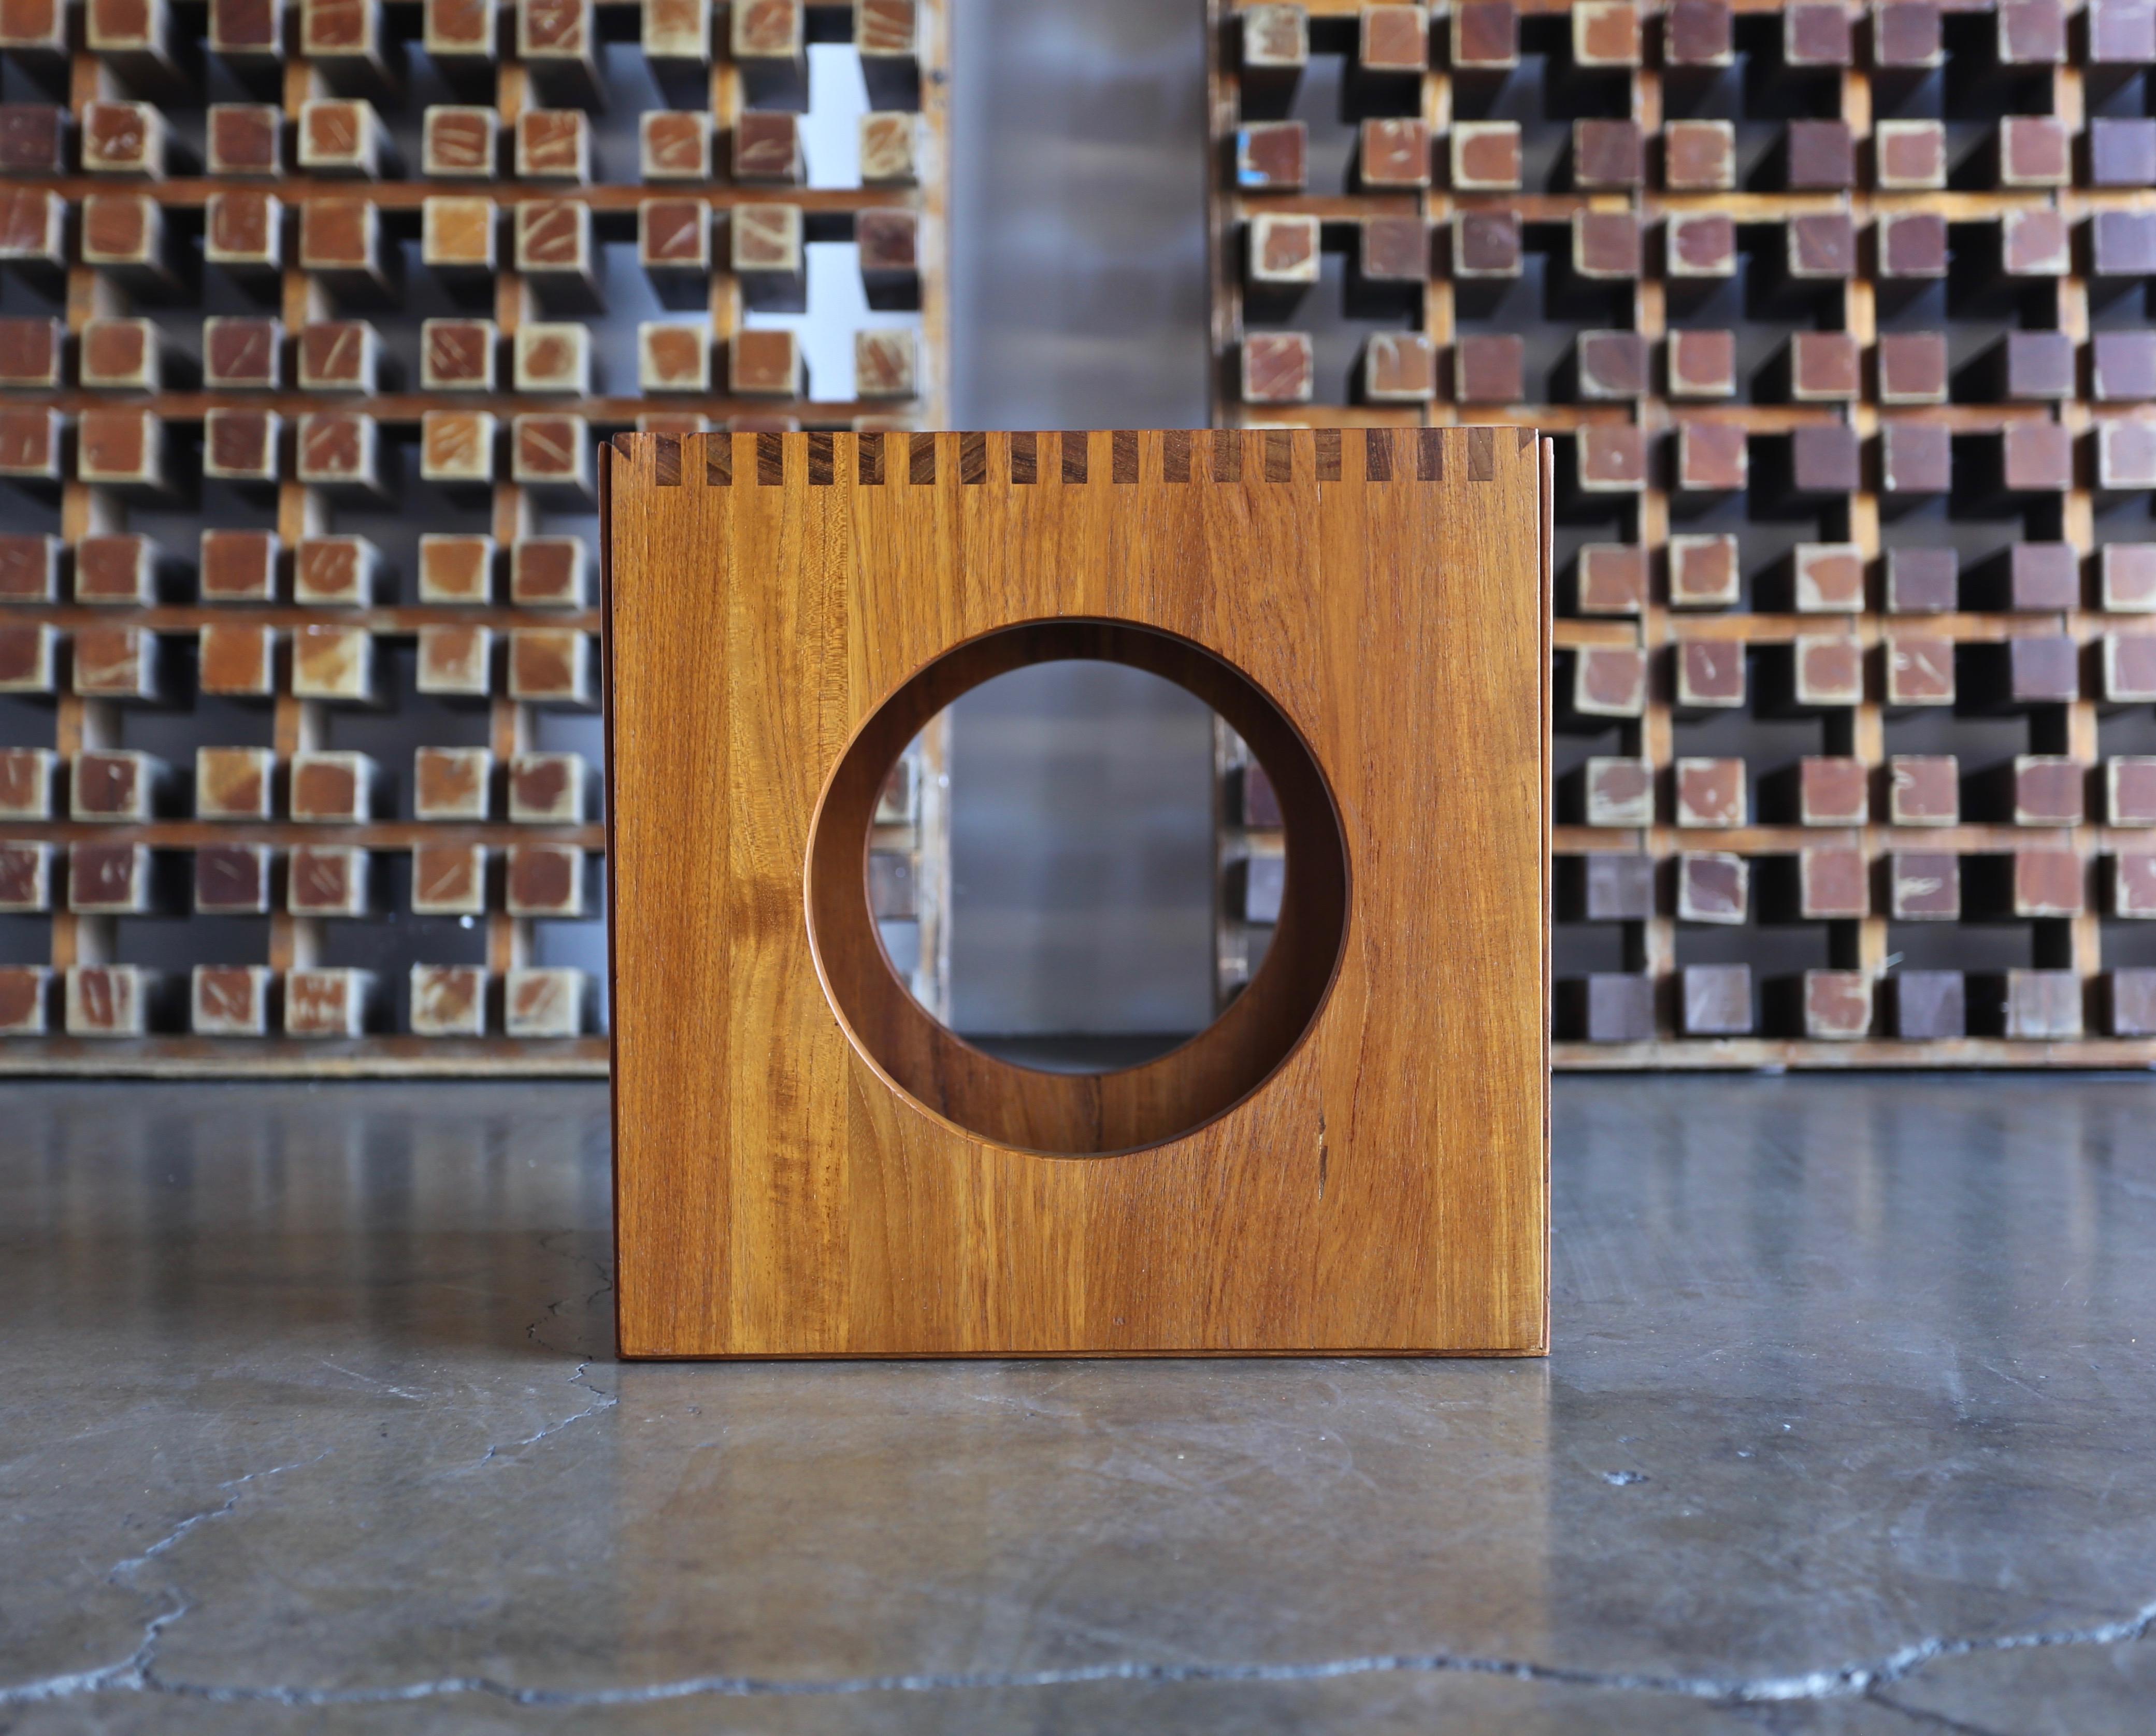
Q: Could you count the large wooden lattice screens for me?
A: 2